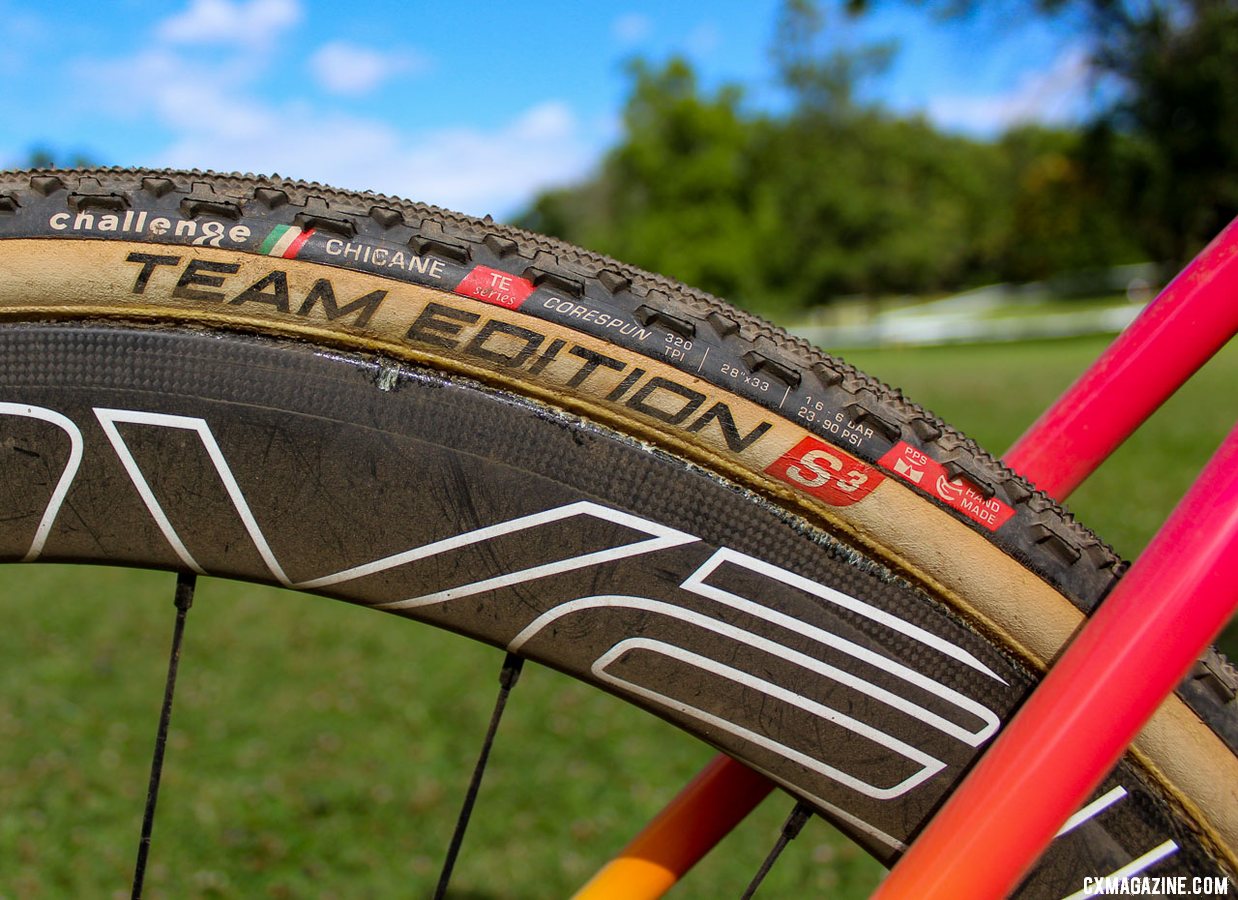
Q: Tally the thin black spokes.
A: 3